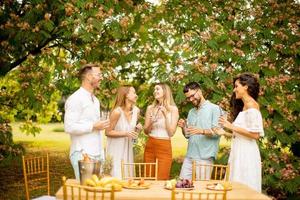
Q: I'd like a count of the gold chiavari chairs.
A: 5